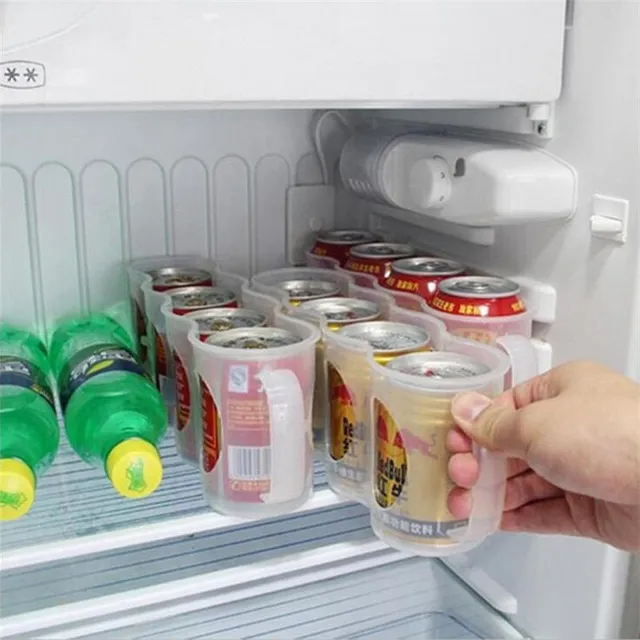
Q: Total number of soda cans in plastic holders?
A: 12